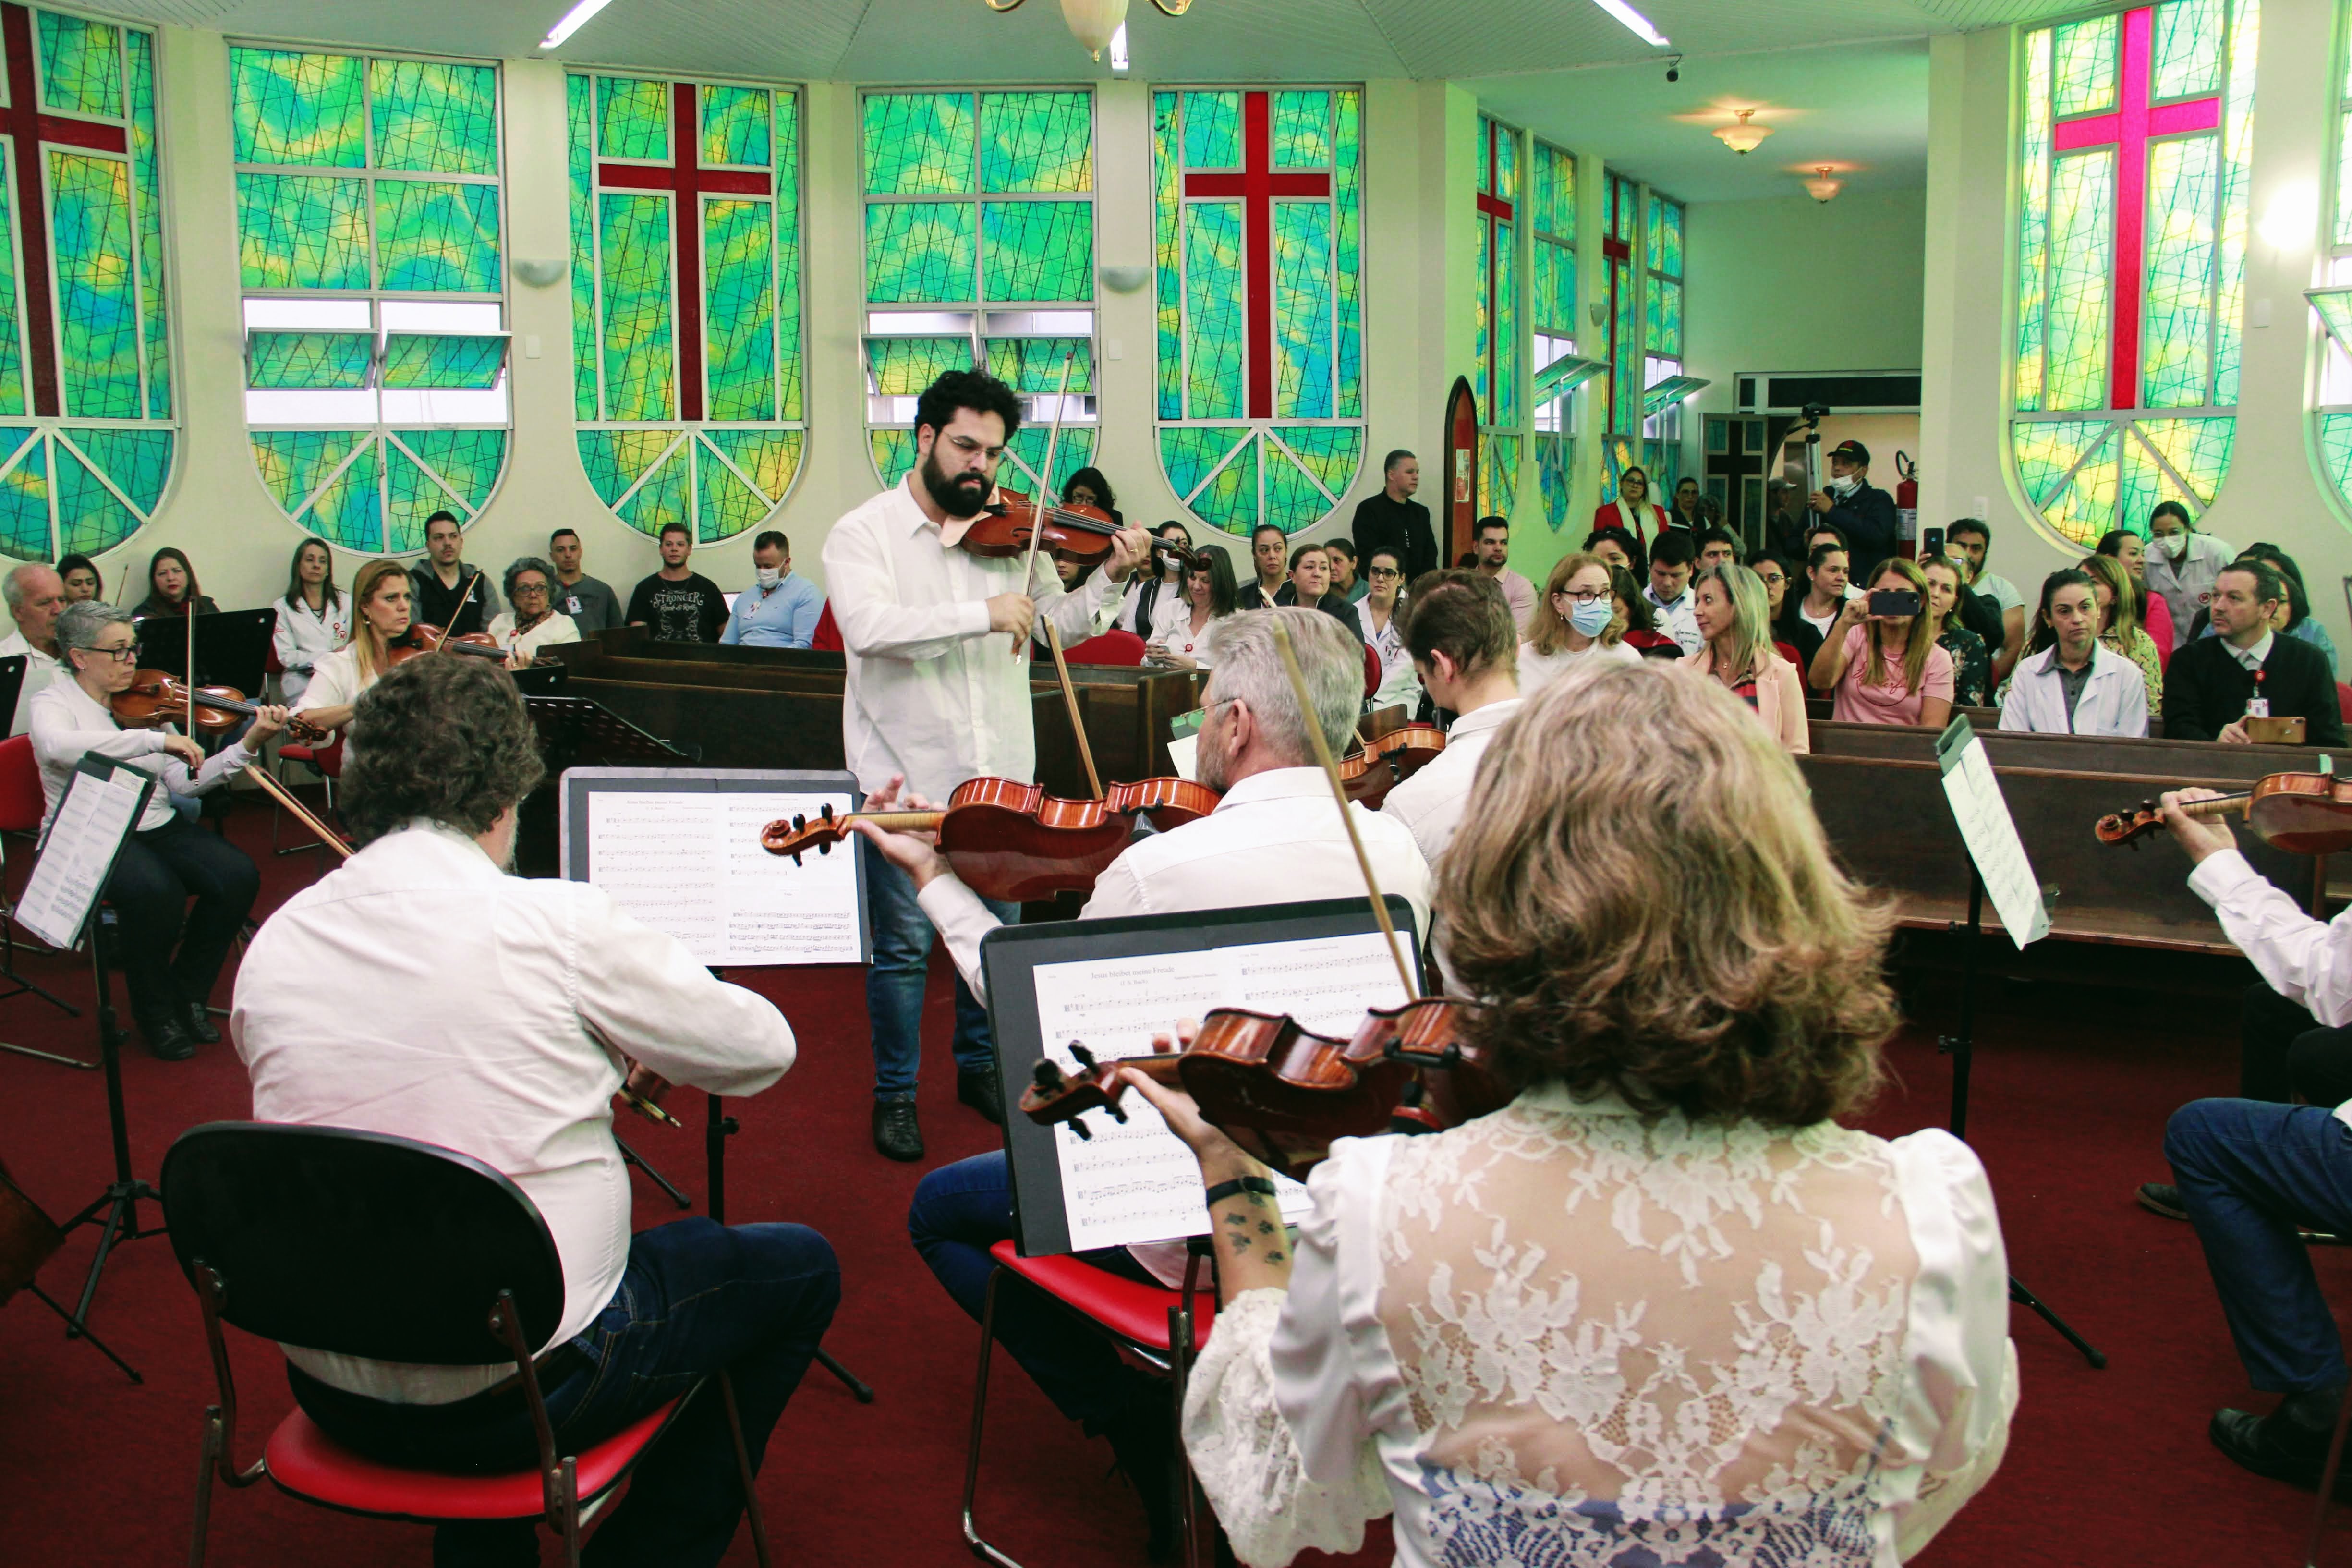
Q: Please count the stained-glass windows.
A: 11